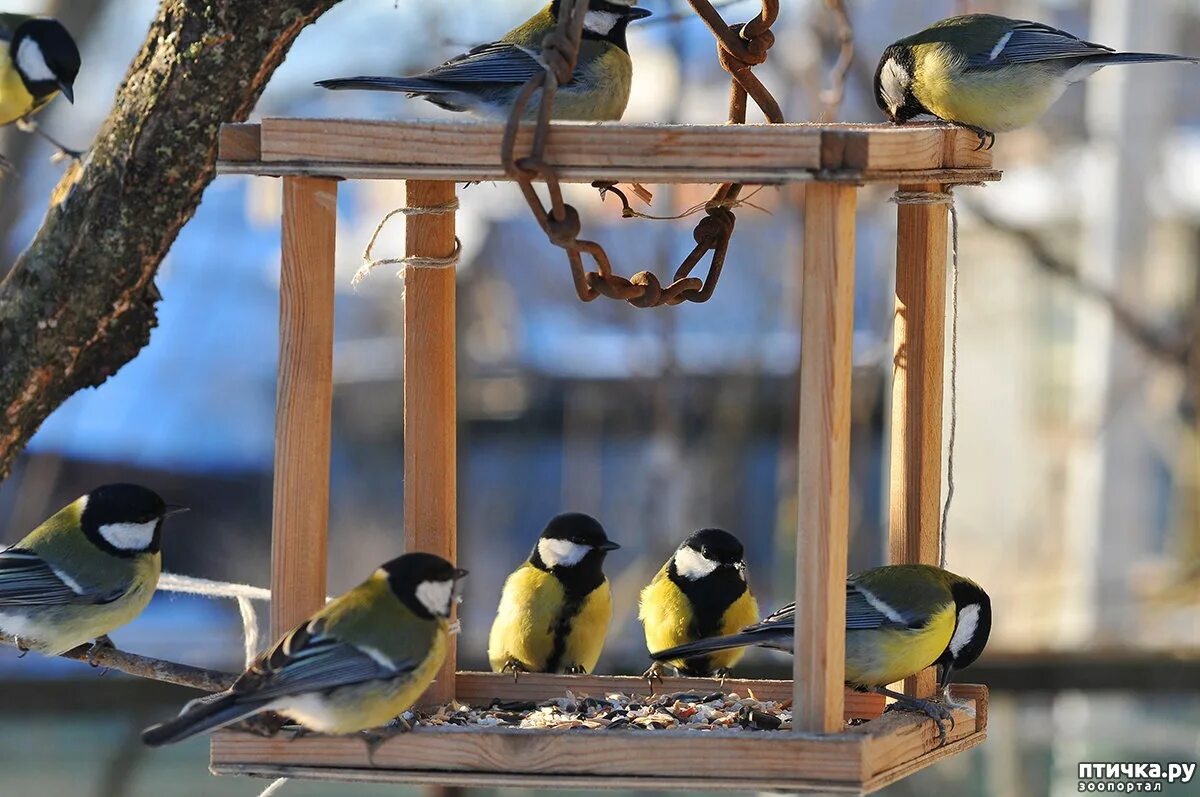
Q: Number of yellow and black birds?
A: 8